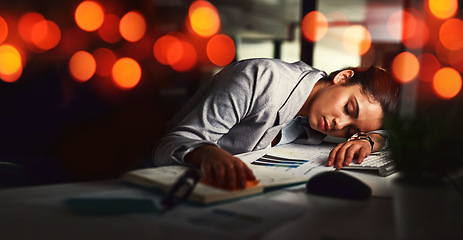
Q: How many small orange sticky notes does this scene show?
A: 1